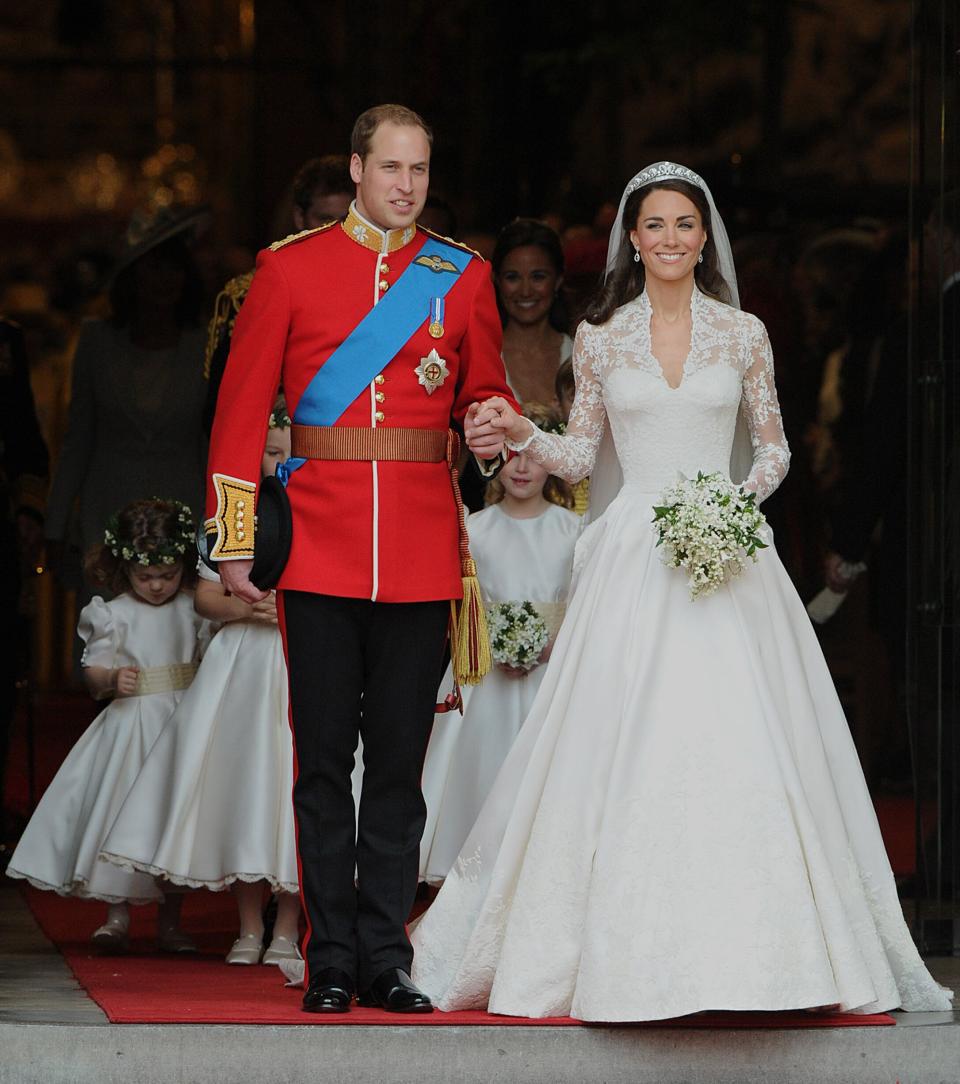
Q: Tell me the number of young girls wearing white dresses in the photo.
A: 3